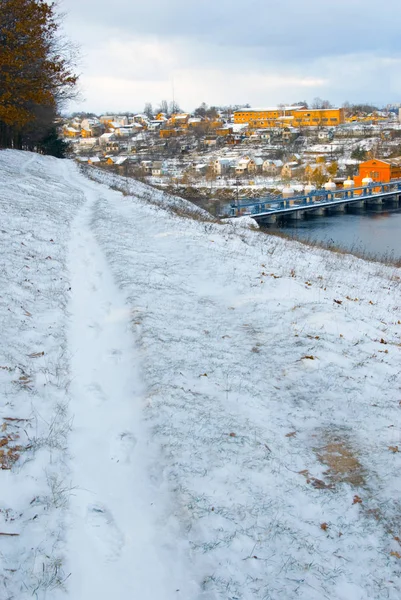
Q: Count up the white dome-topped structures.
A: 5